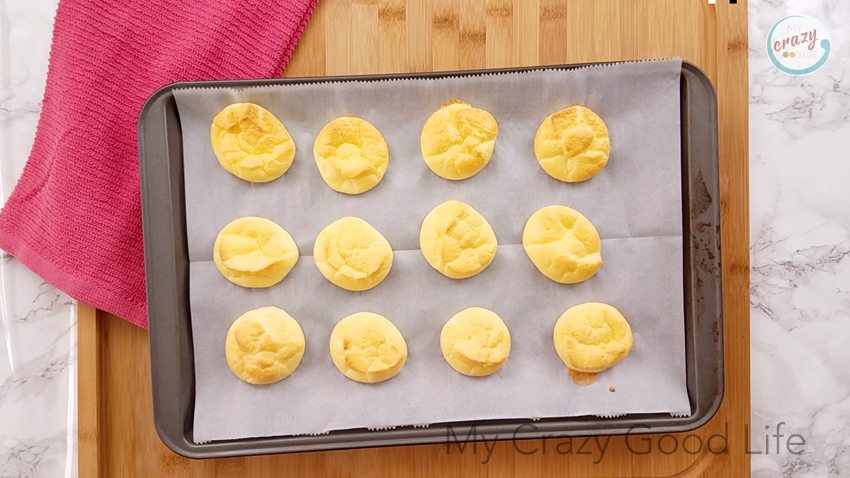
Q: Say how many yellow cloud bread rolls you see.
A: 12